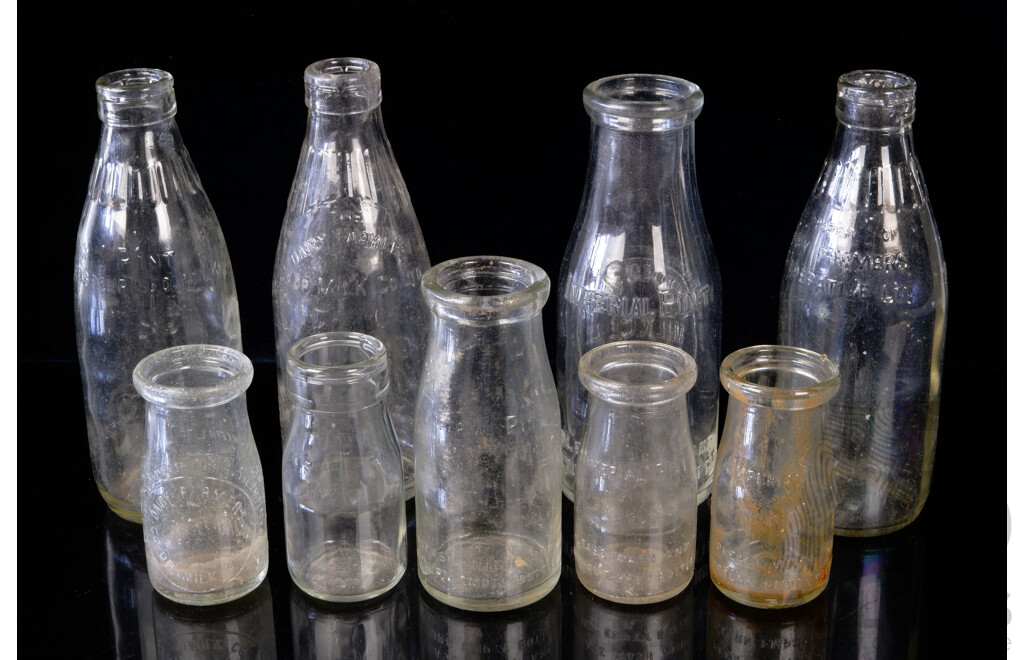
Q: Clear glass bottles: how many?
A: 9